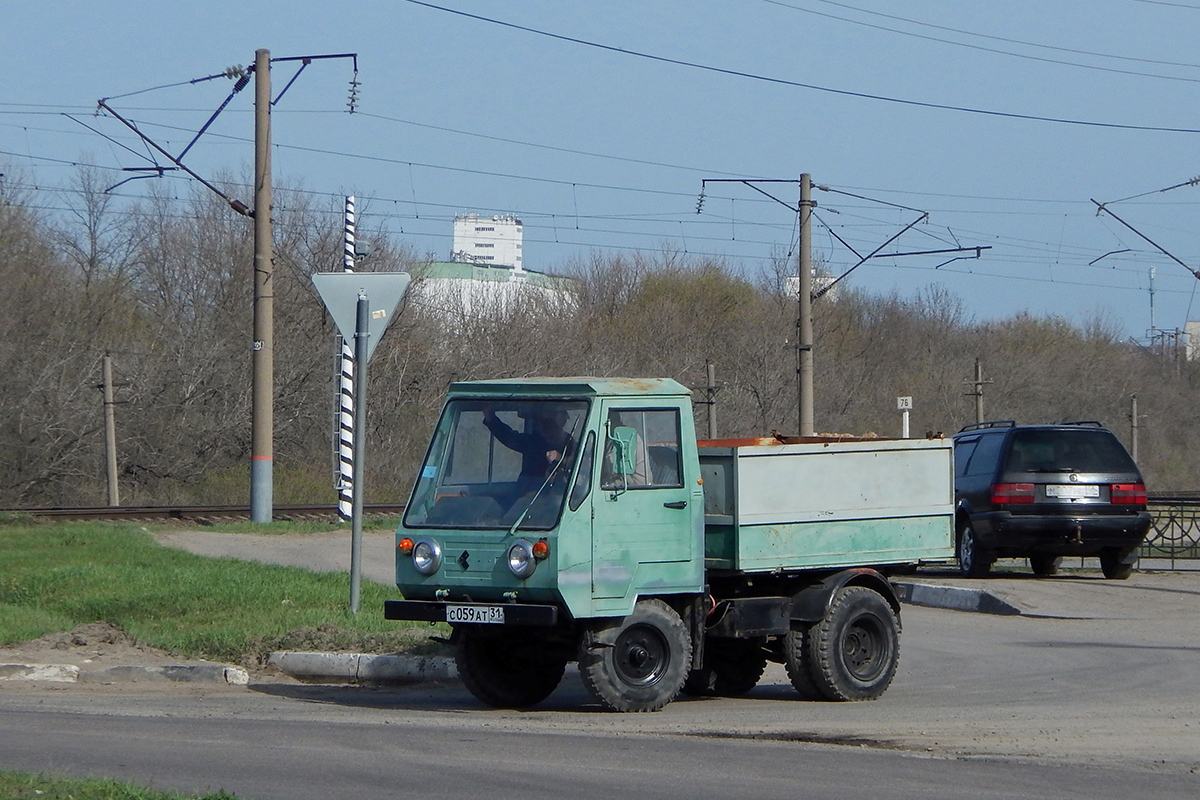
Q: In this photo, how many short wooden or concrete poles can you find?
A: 4